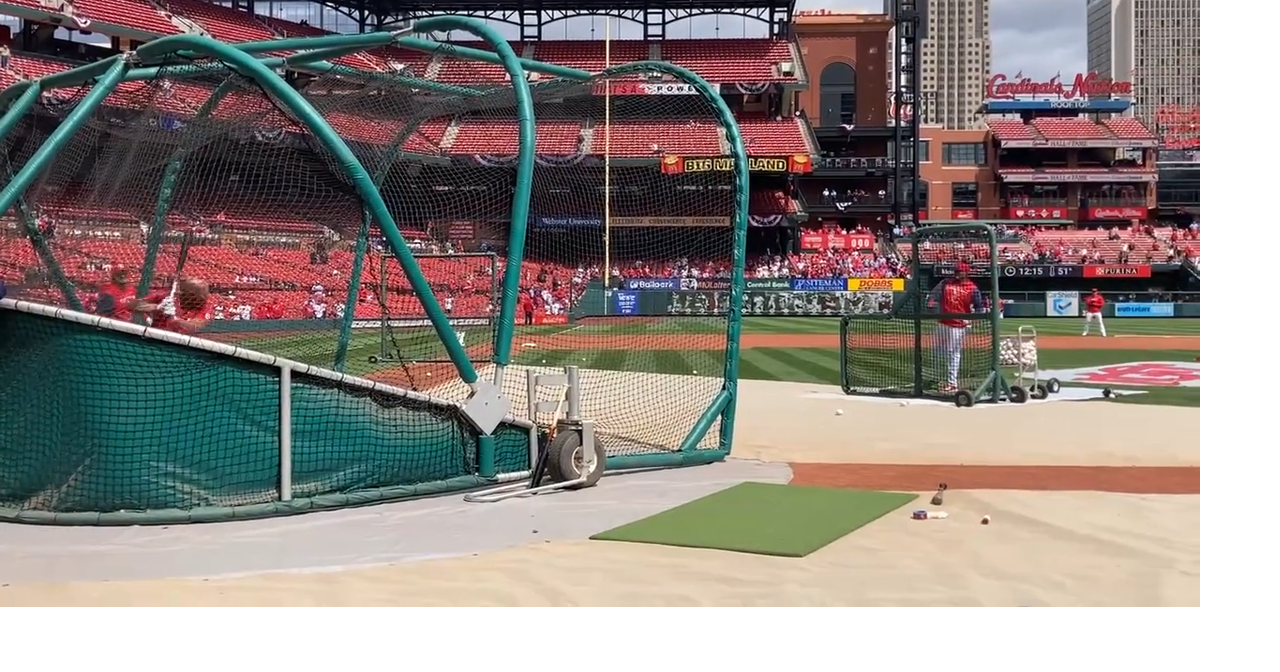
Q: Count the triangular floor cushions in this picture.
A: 0